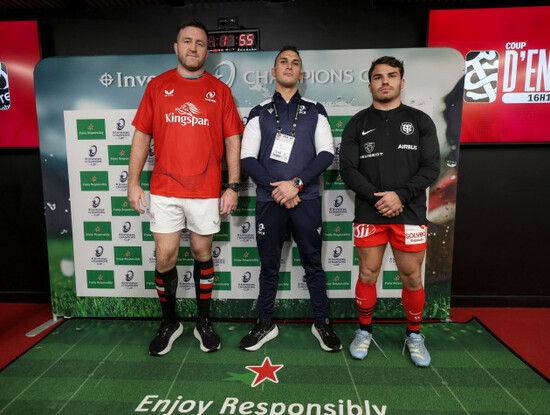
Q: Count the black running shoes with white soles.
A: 4